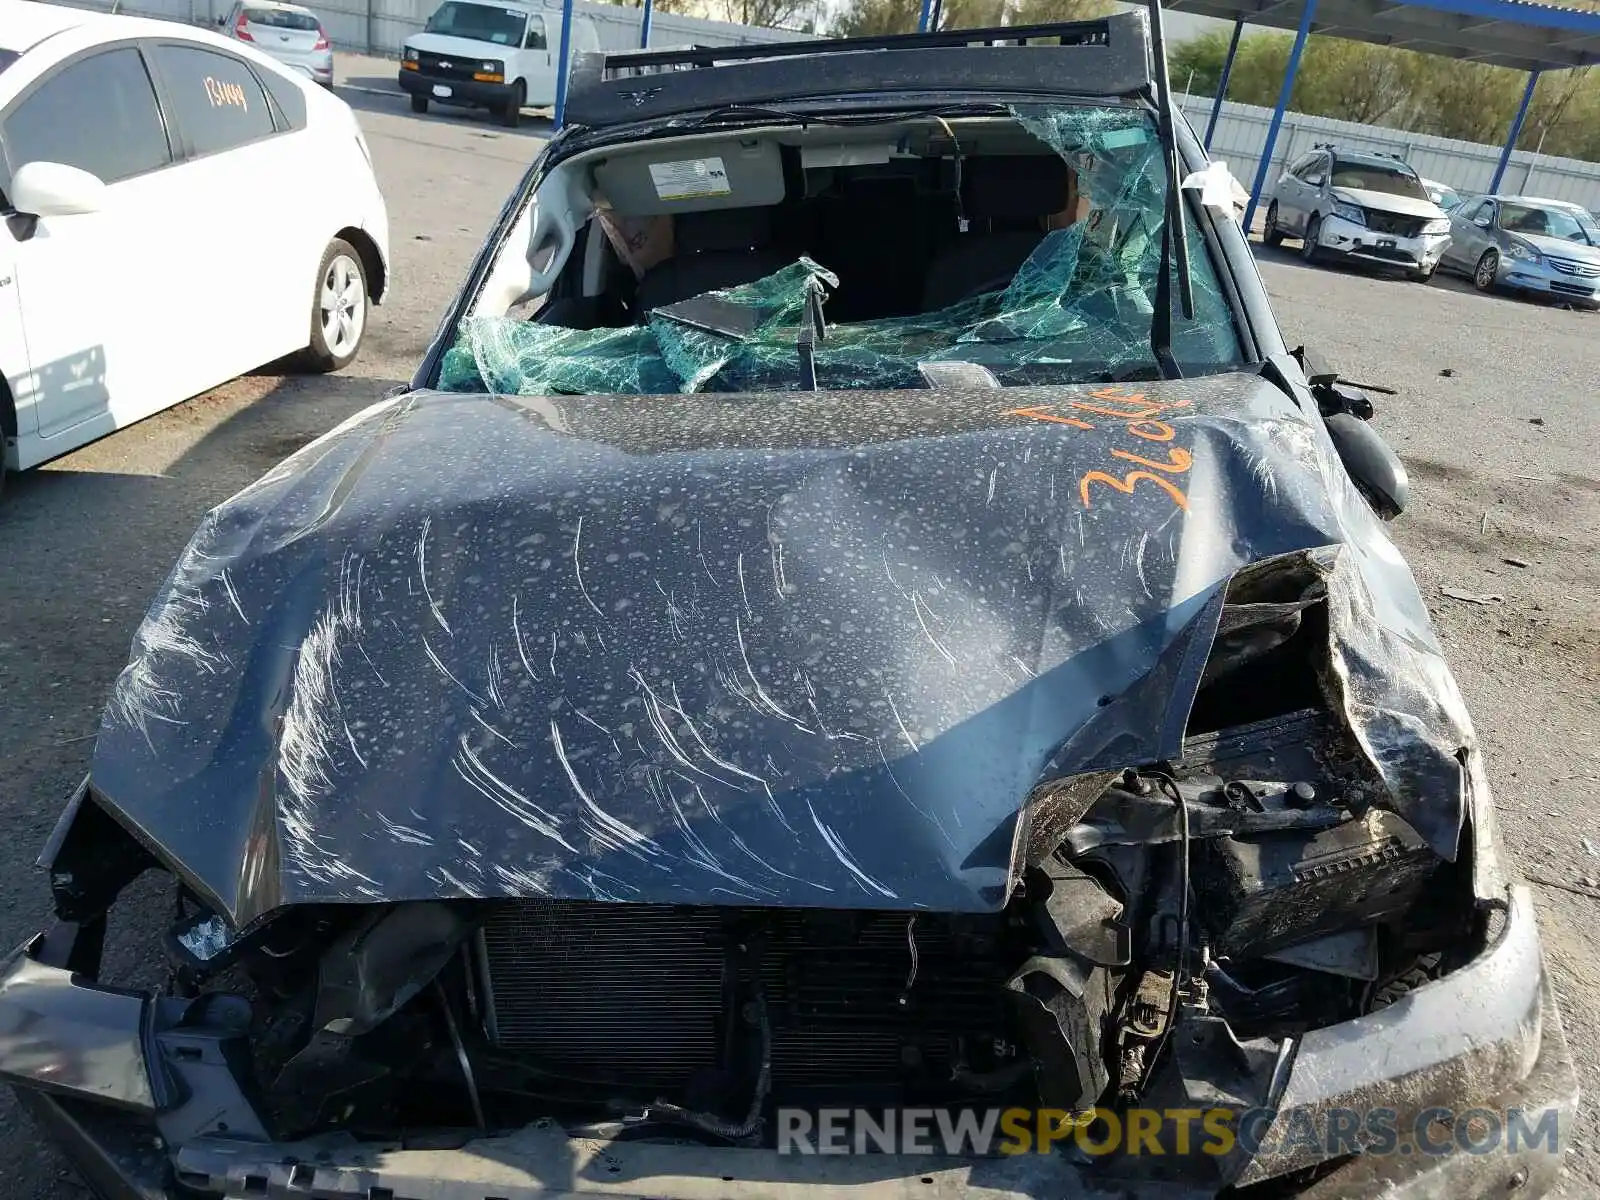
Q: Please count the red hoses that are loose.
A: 0